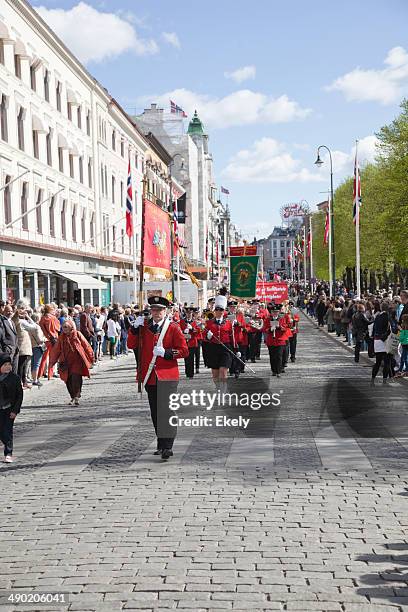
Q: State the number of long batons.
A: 1